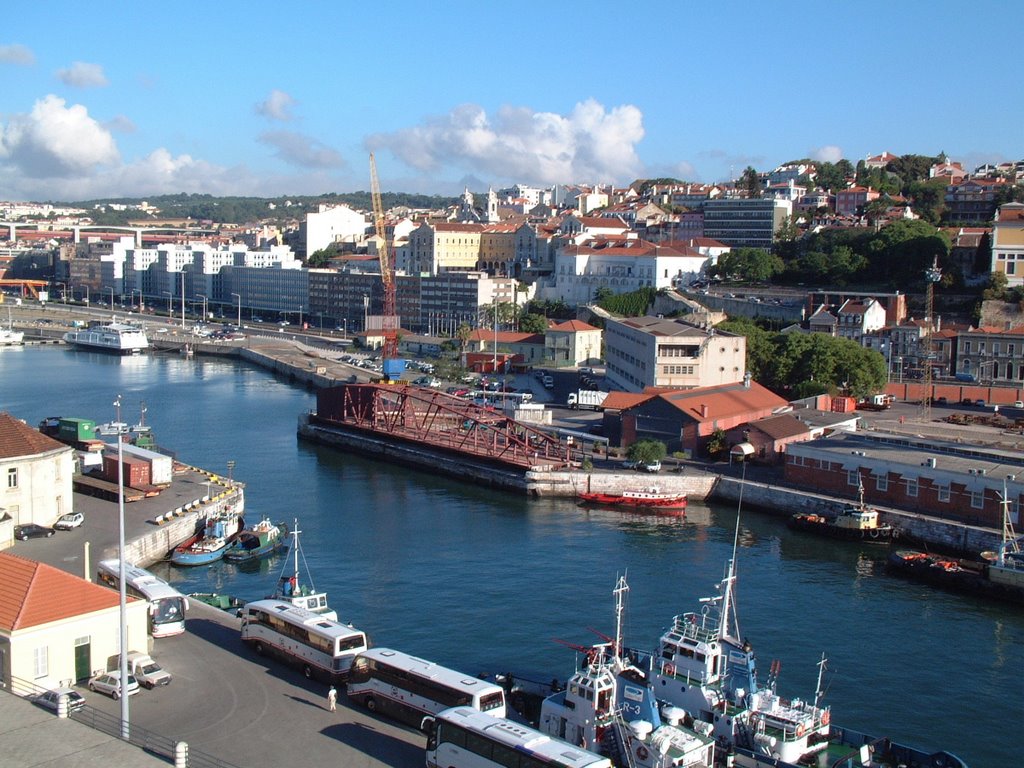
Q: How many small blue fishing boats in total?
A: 2